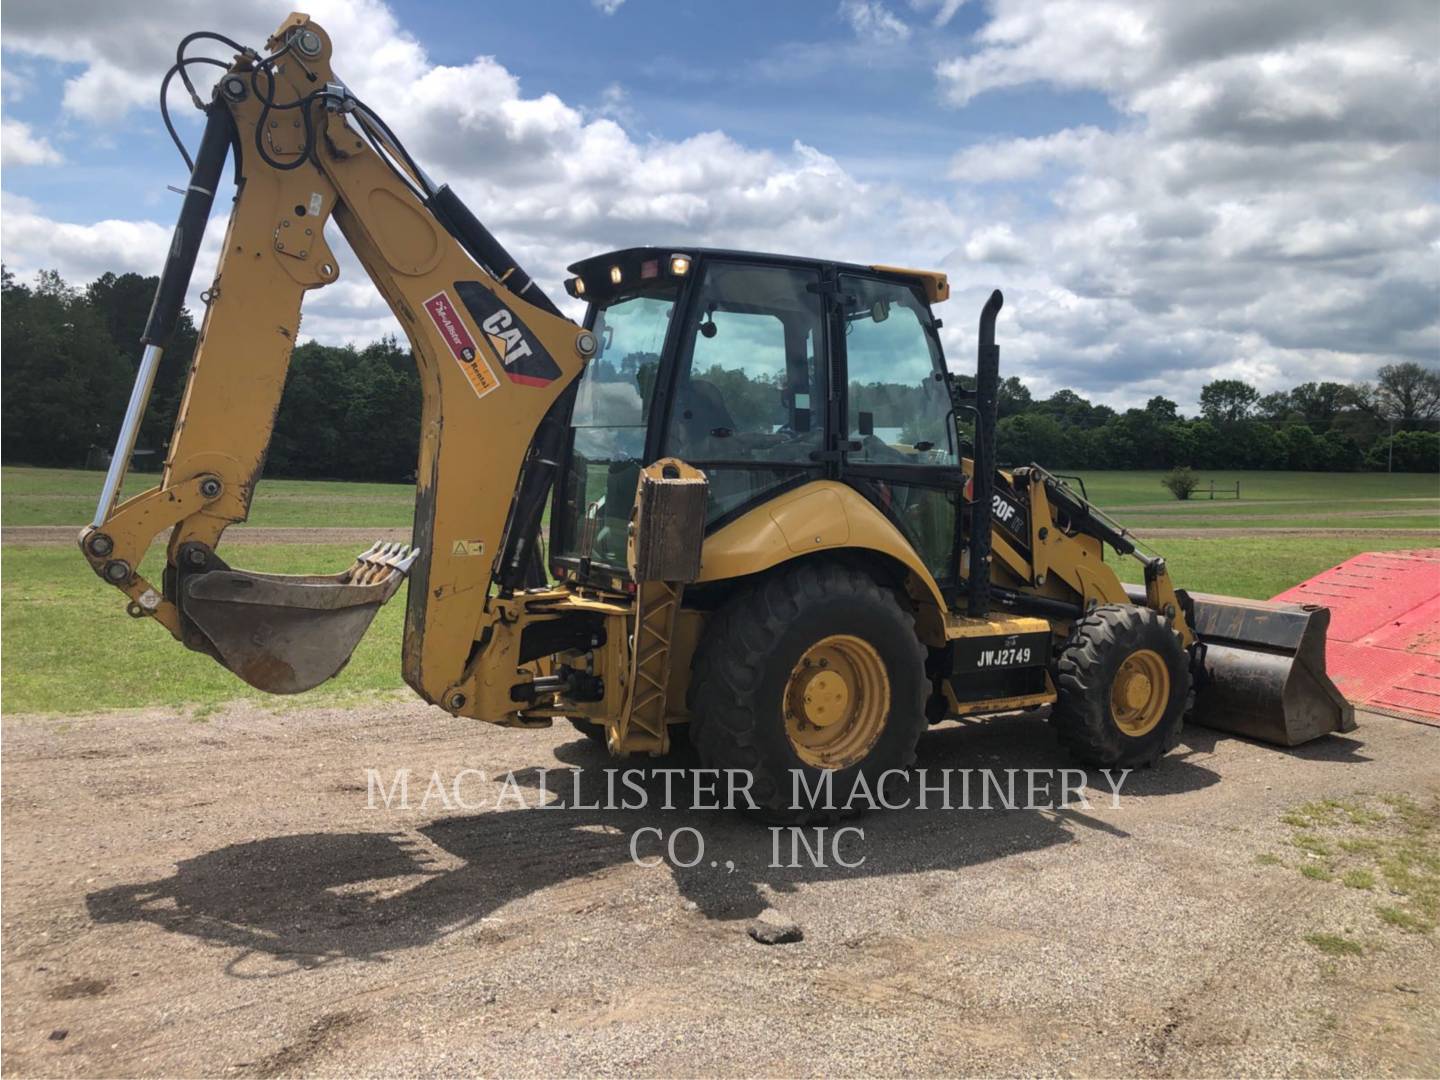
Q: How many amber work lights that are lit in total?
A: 3